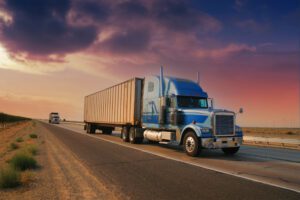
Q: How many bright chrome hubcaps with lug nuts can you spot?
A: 1